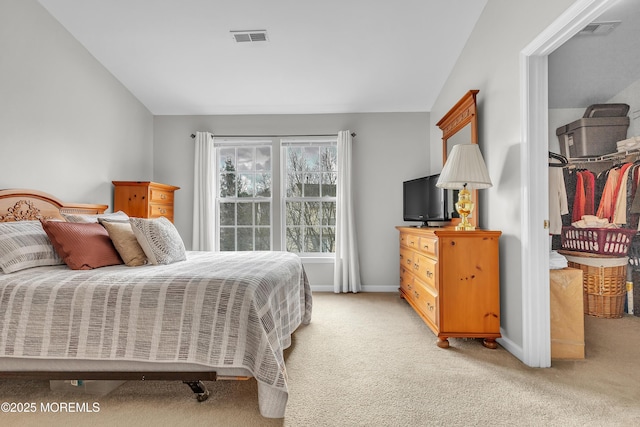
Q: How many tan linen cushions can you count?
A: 1